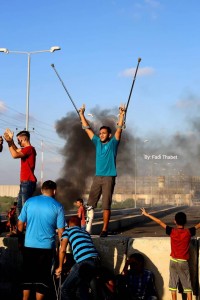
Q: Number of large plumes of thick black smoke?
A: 1